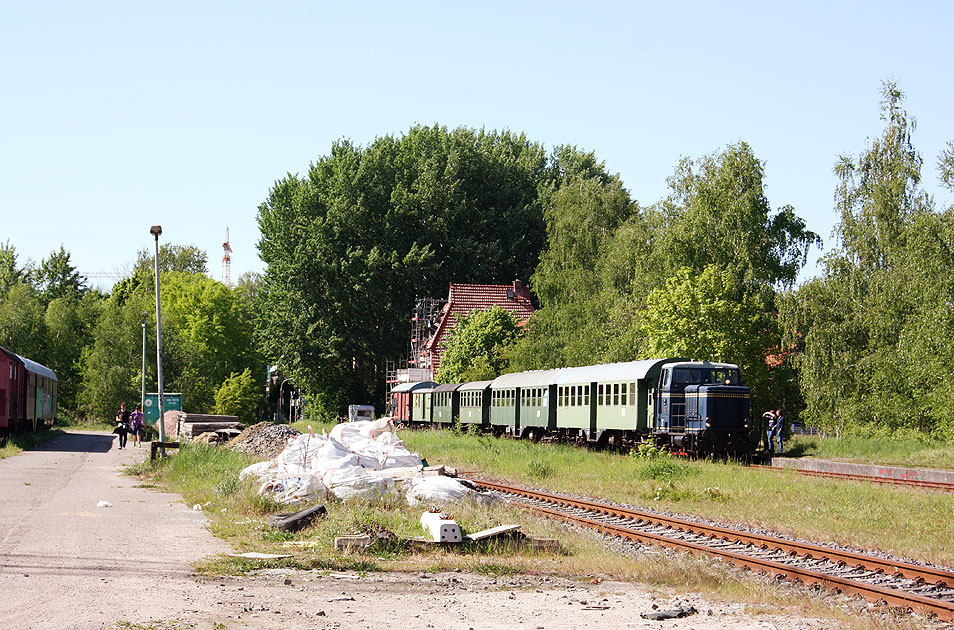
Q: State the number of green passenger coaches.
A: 5